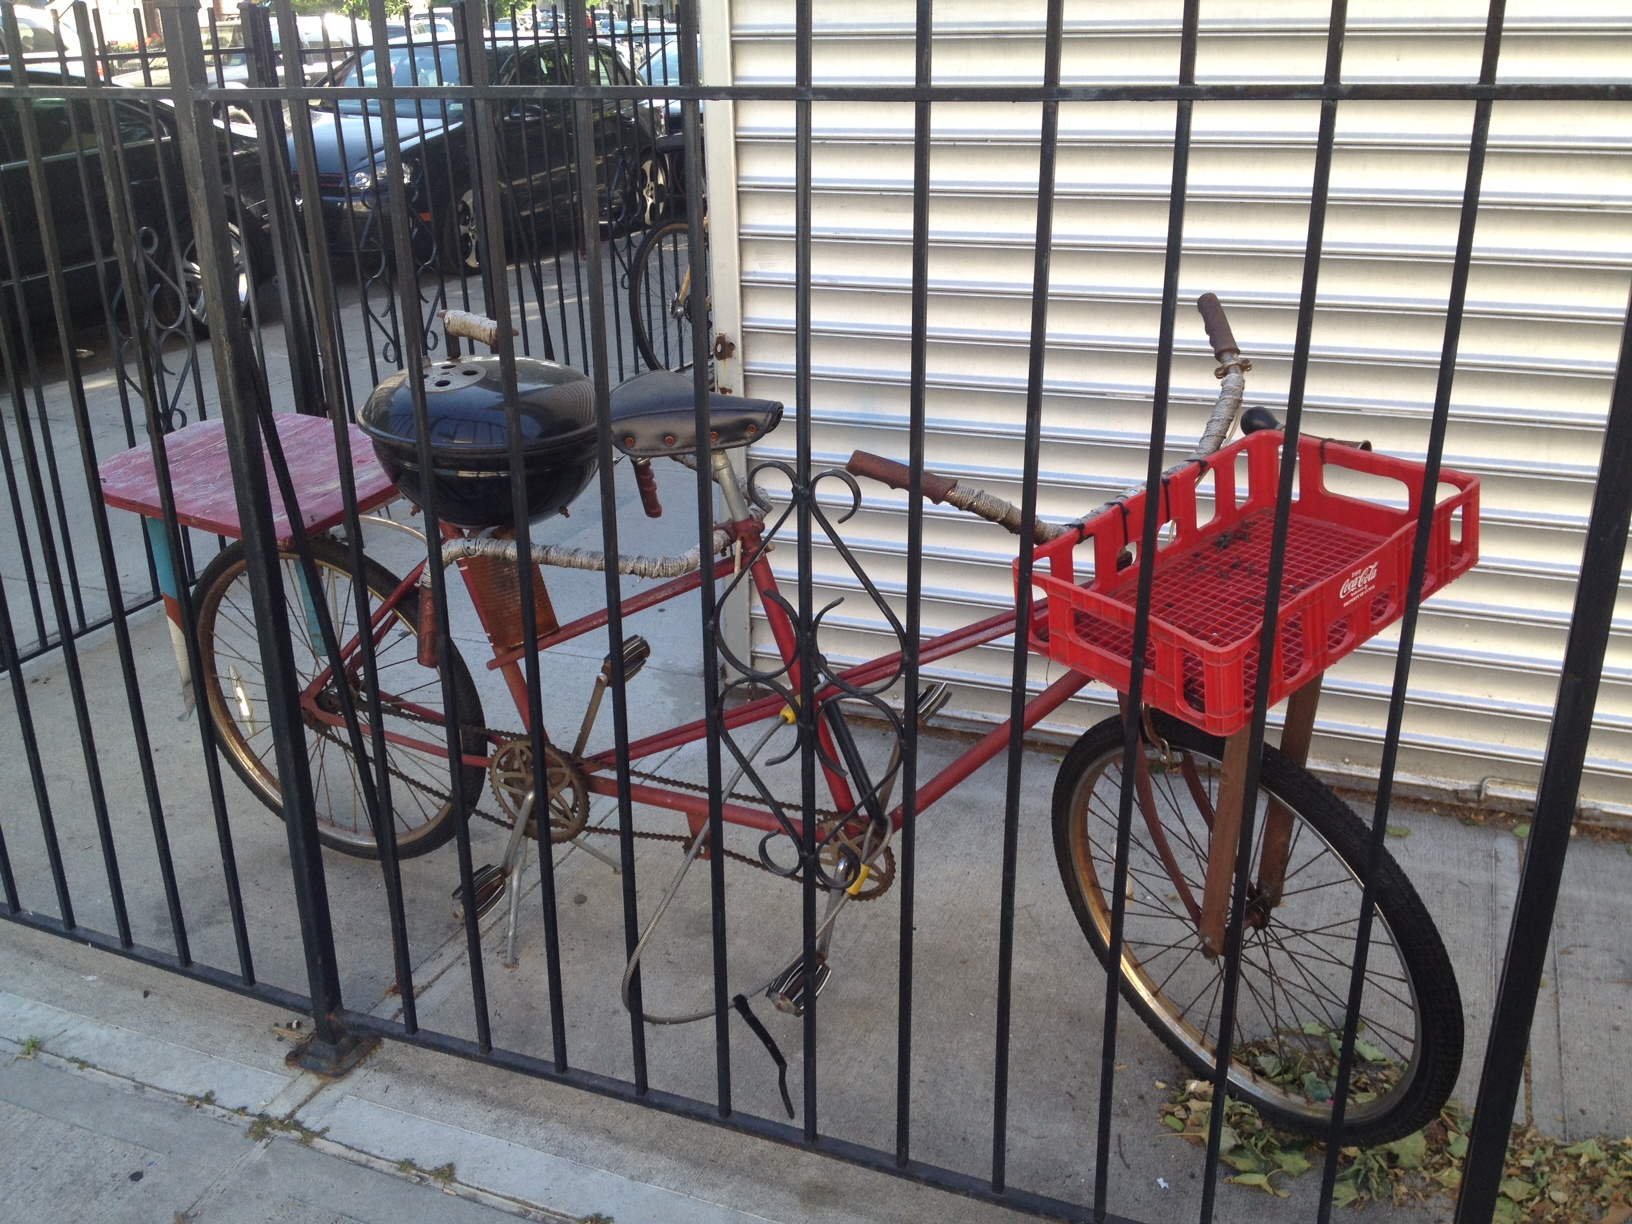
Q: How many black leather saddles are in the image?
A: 1